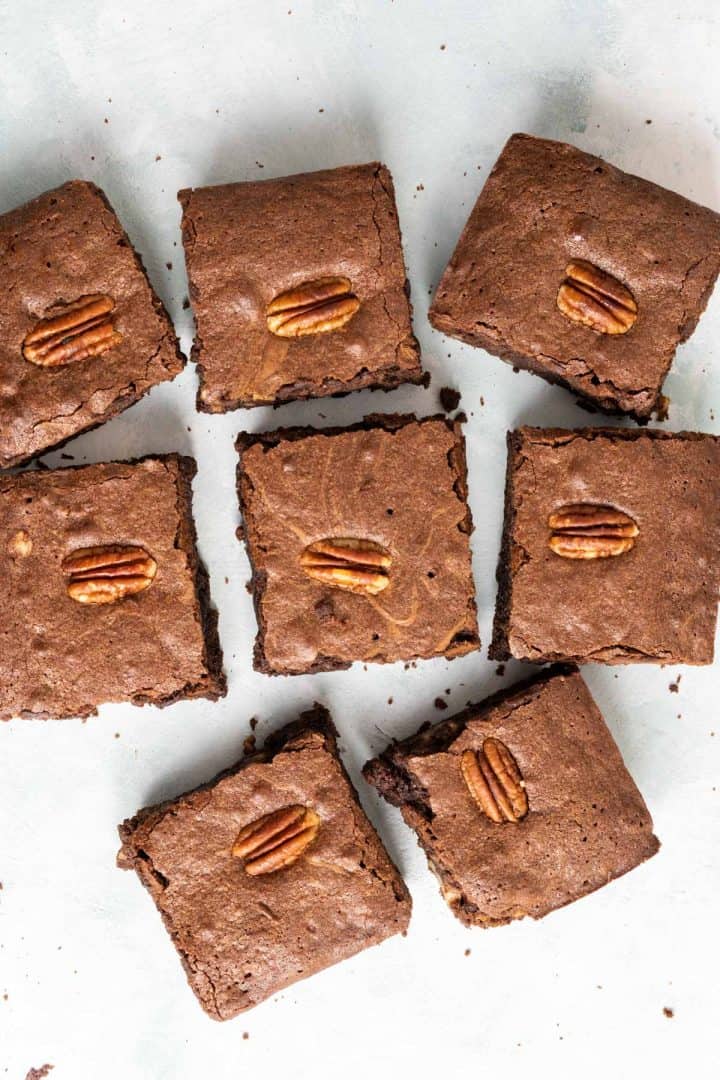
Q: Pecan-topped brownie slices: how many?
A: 8